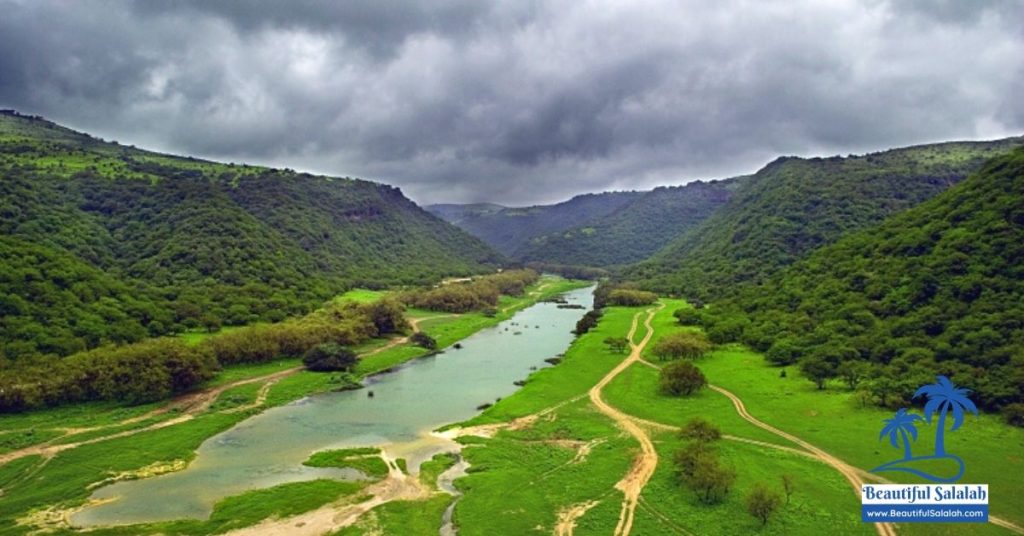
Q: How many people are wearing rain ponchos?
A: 0